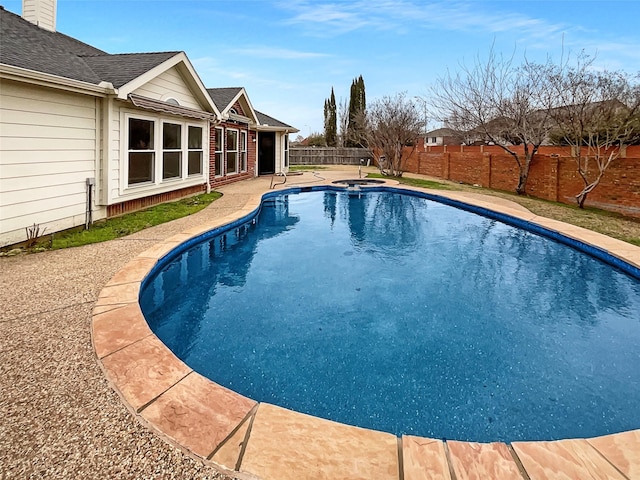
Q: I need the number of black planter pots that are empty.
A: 0